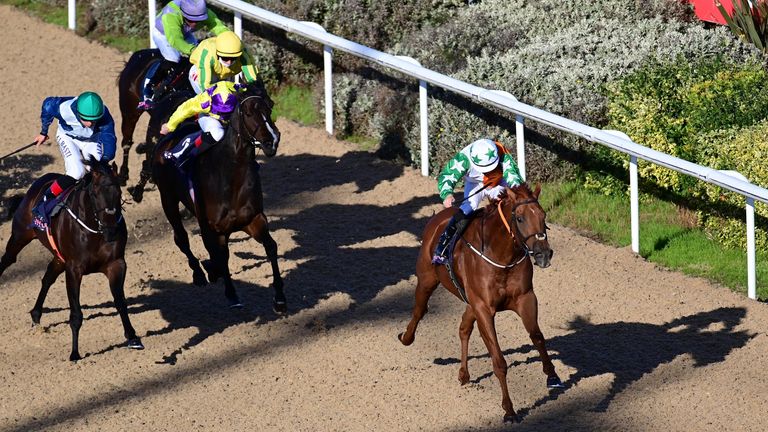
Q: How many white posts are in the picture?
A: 8